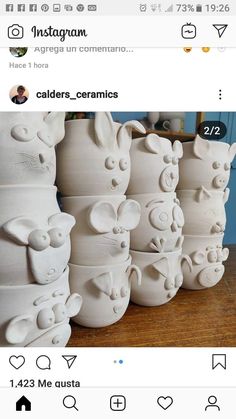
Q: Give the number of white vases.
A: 12